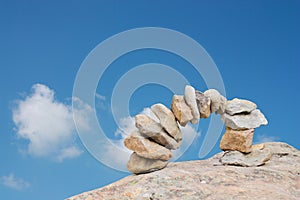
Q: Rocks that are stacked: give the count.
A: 12